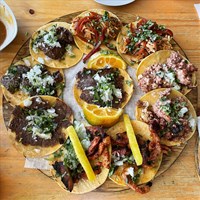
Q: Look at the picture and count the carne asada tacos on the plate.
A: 4